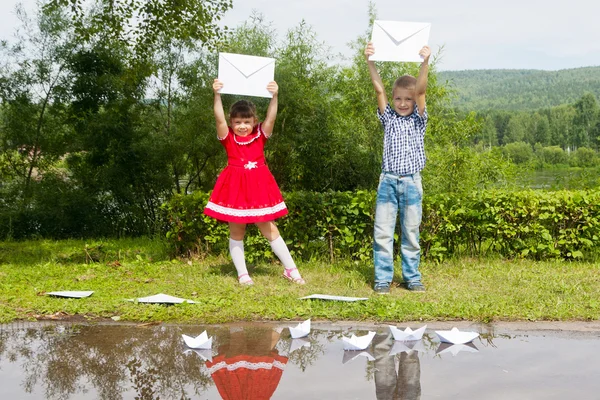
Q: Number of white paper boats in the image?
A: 5